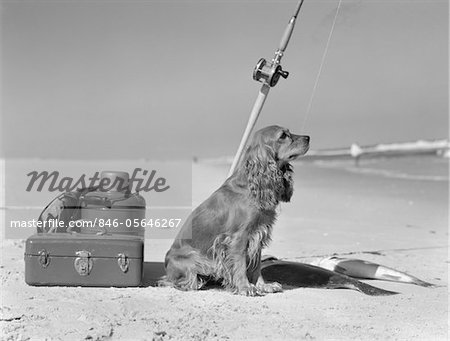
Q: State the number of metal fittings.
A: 3